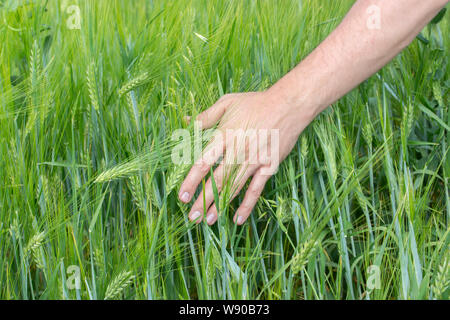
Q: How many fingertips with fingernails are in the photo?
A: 4